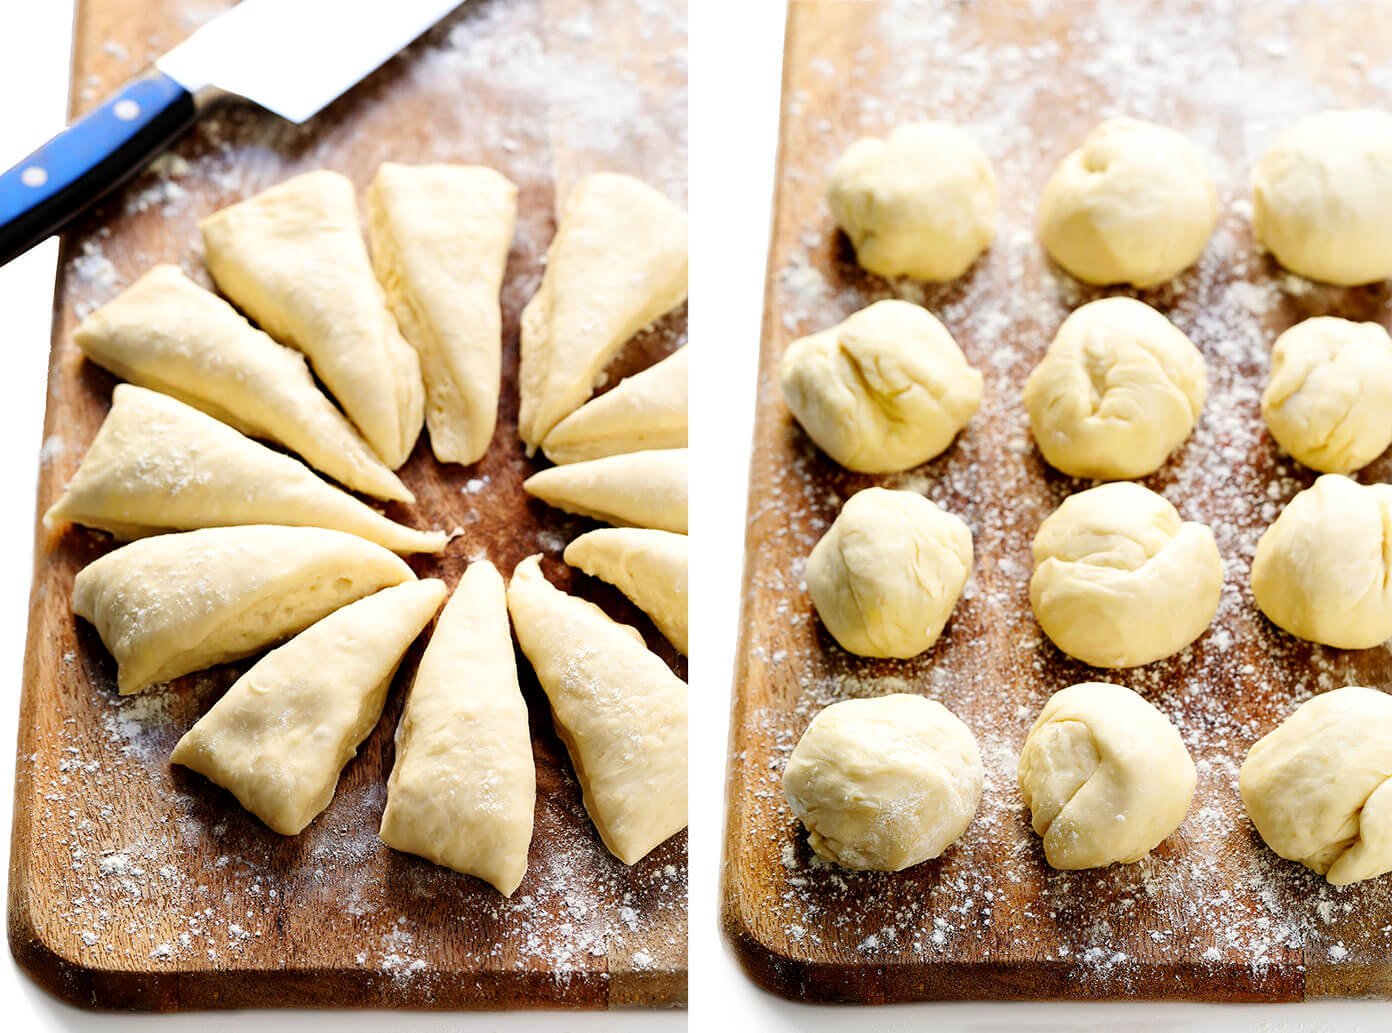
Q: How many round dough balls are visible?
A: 12